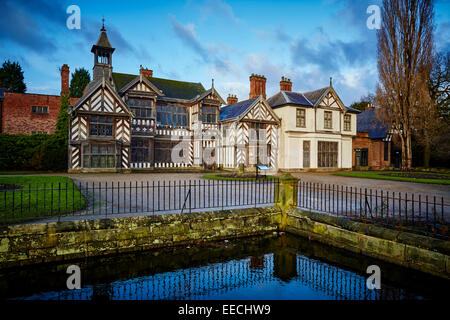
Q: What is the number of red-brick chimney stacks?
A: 5